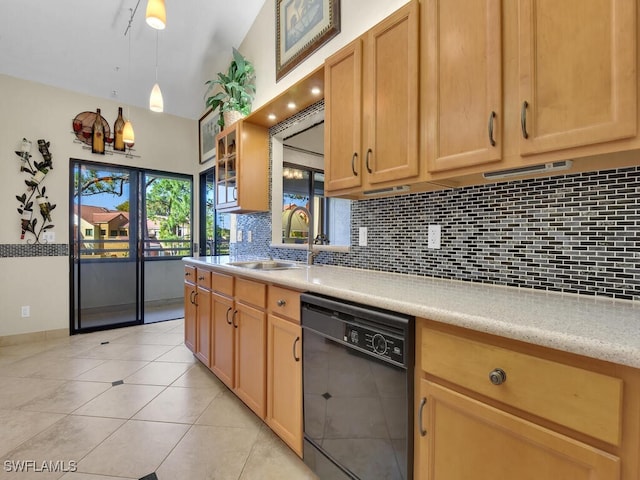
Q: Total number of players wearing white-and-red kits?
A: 0